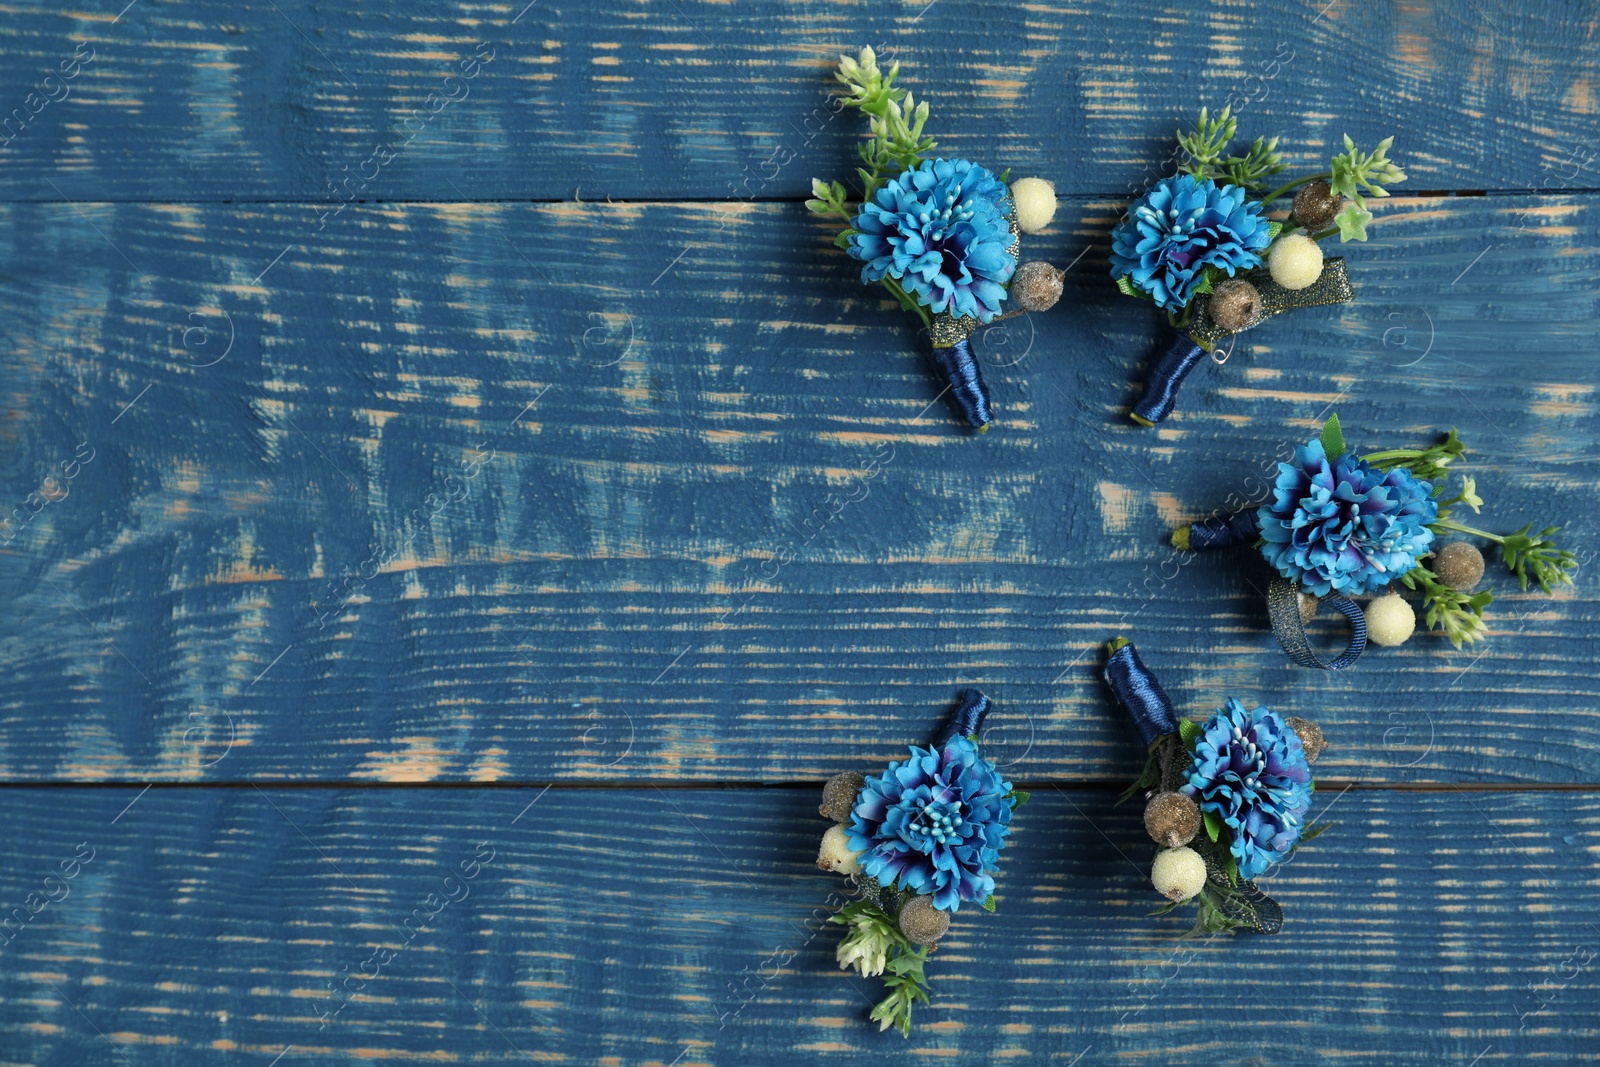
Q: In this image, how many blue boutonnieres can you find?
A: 5